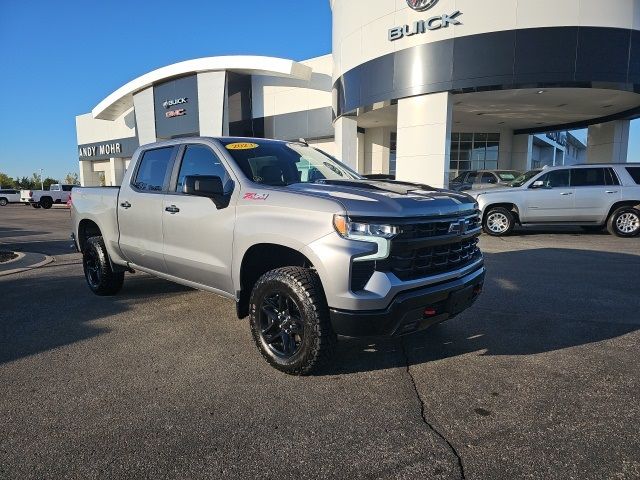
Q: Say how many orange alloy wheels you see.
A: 0